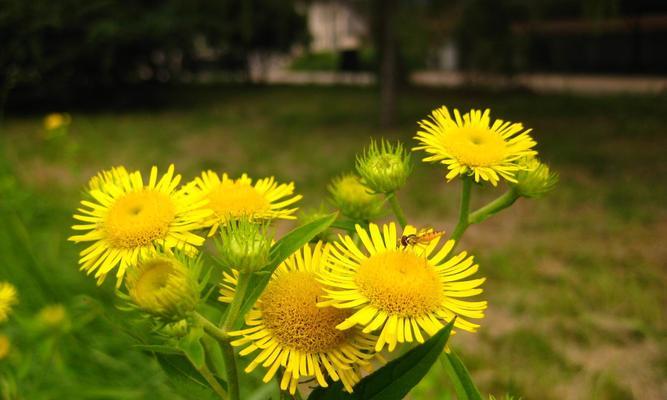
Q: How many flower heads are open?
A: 5